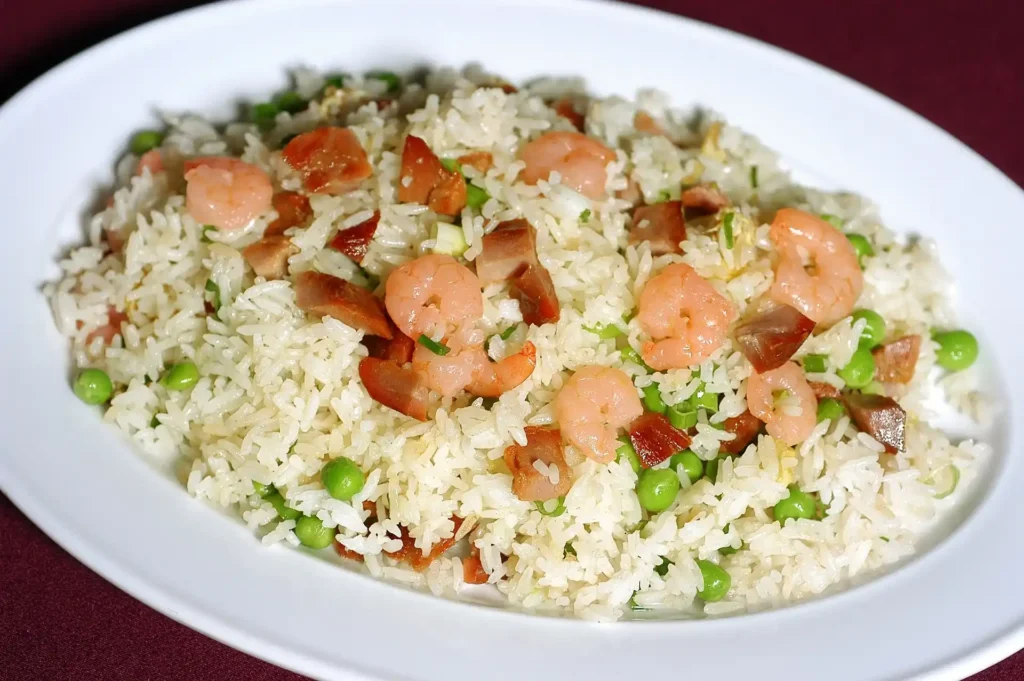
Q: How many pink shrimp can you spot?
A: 8